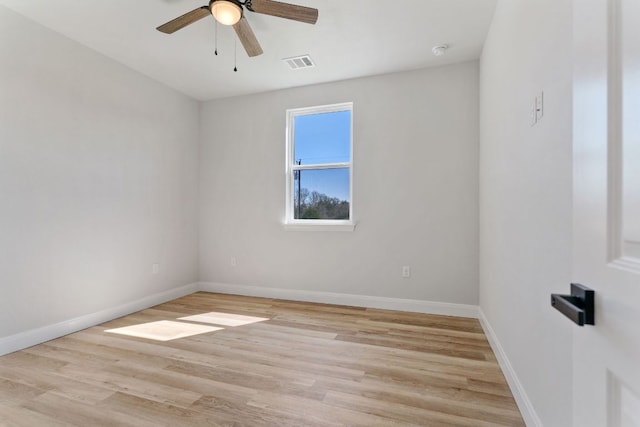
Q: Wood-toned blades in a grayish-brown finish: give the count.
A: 3